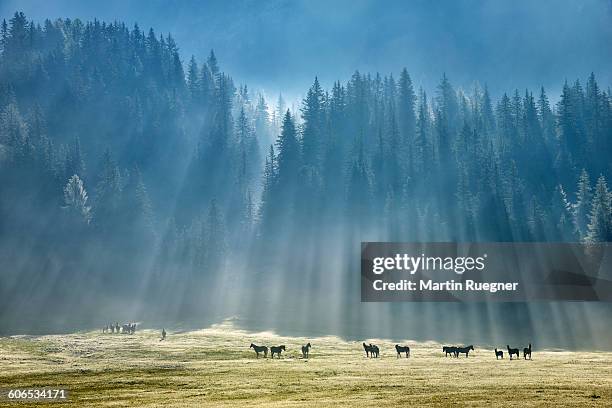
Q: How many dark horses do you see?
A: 11